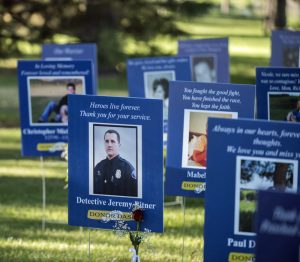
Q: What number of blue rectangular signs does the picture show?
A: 10